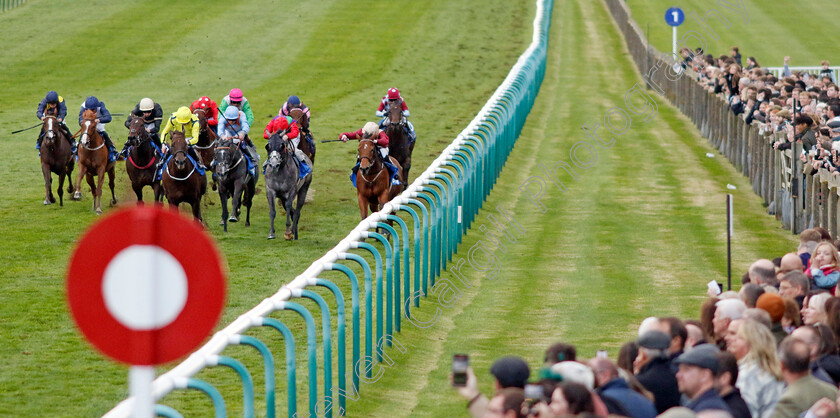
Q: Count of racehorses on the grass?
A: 11